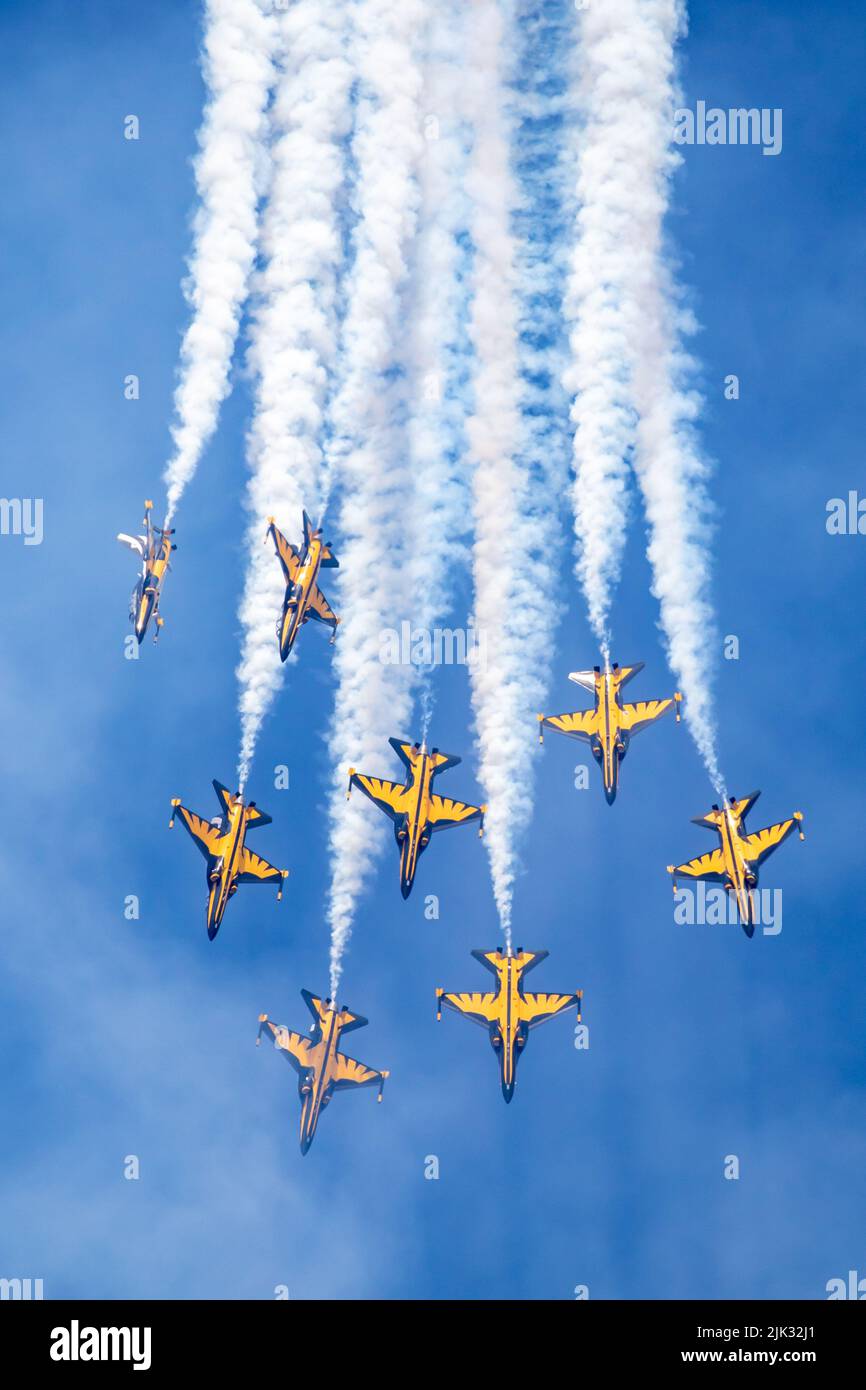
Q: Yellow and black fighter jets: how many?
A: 8